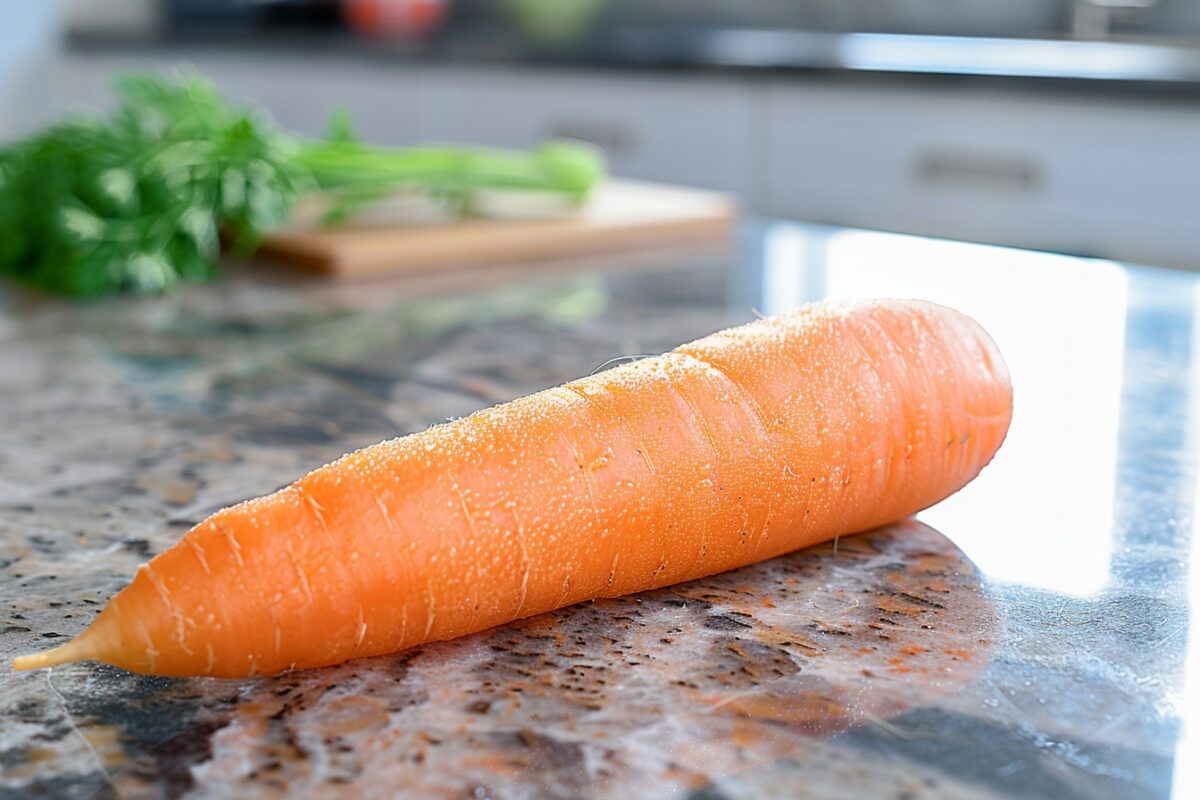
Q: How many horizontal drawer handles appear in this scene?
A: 2